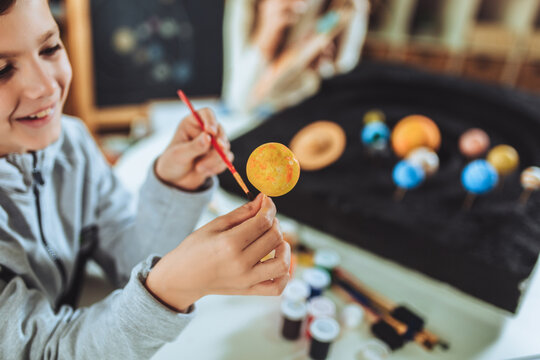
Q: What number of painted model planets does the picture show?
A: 11